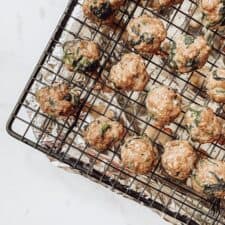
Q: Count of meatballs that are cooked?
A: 15